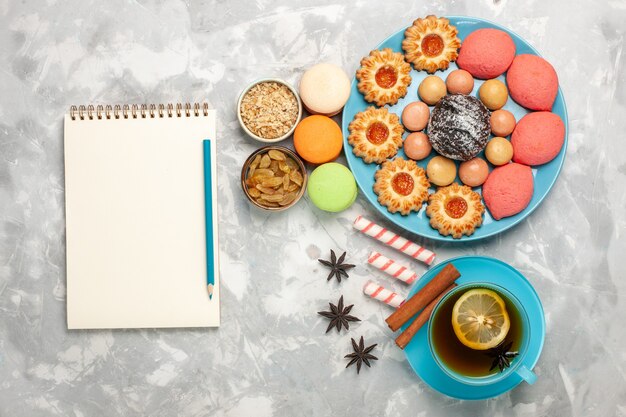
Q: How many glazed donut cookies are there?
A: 5